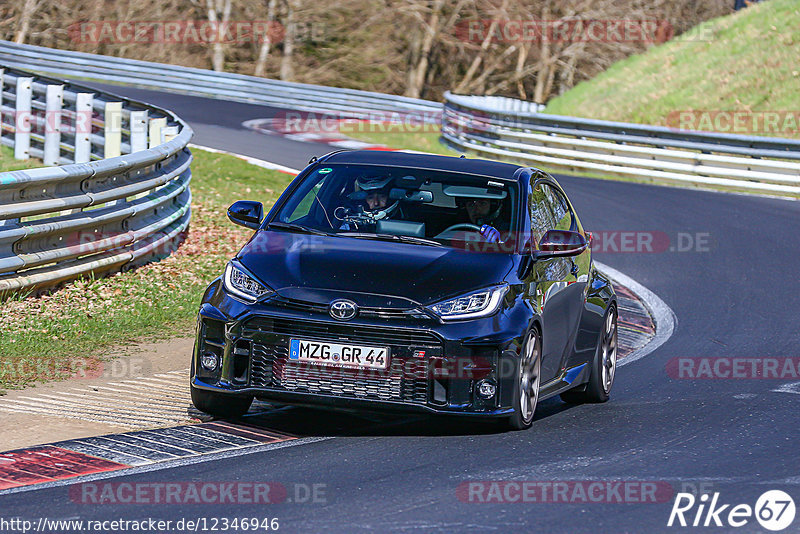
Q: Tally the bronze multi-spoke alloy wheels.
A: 2